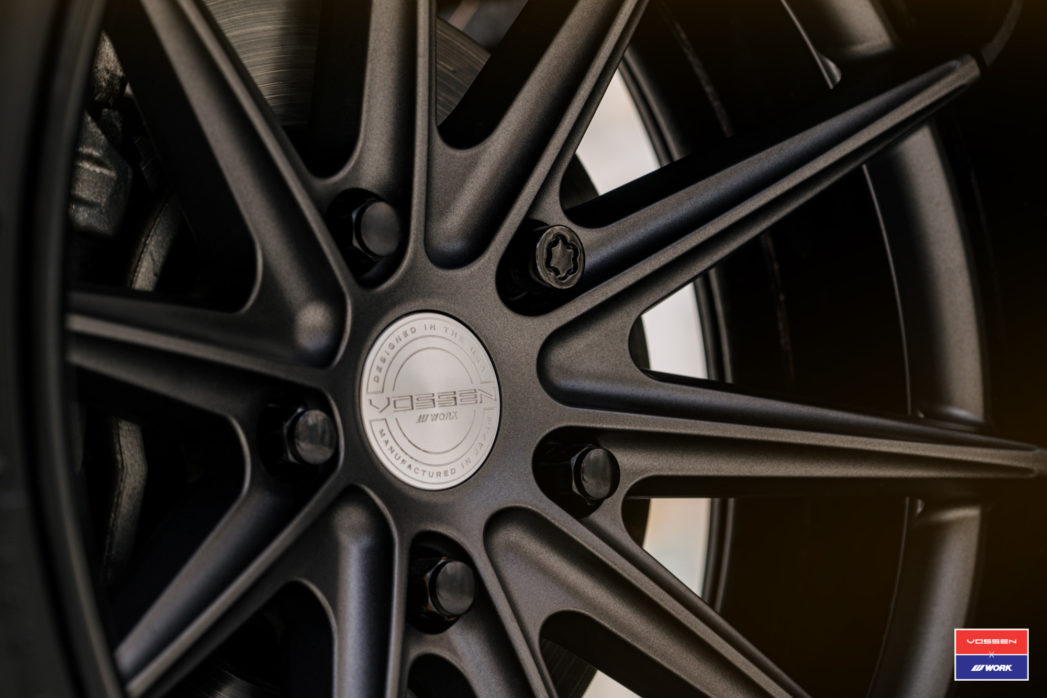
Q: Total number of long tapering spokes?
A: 10